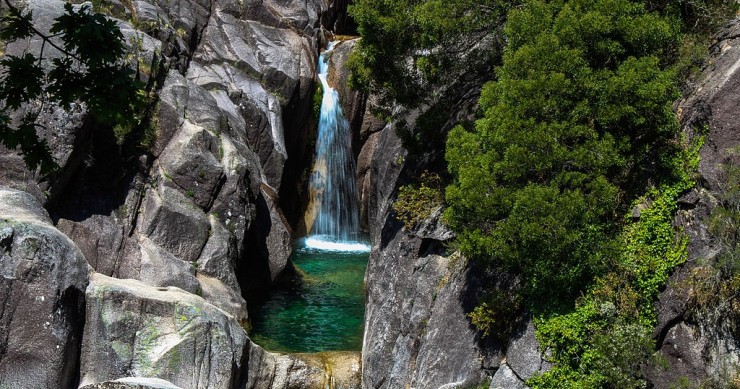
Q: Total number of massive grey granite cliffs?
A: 2